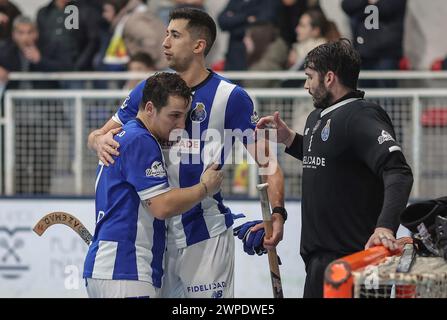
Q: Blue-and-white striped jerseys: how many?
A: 2